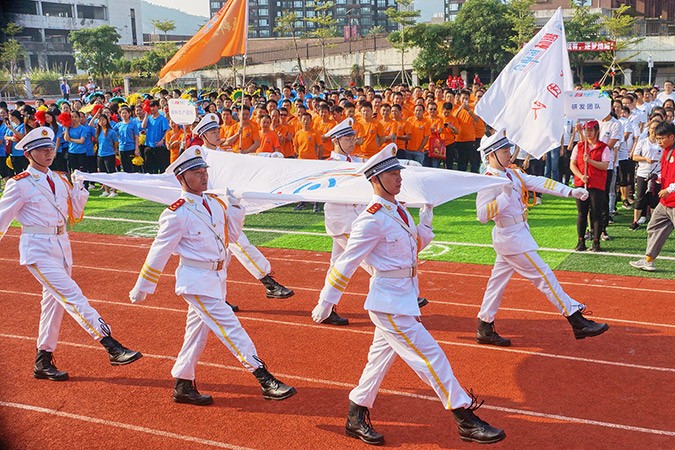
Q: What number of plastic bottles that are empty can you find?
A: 0